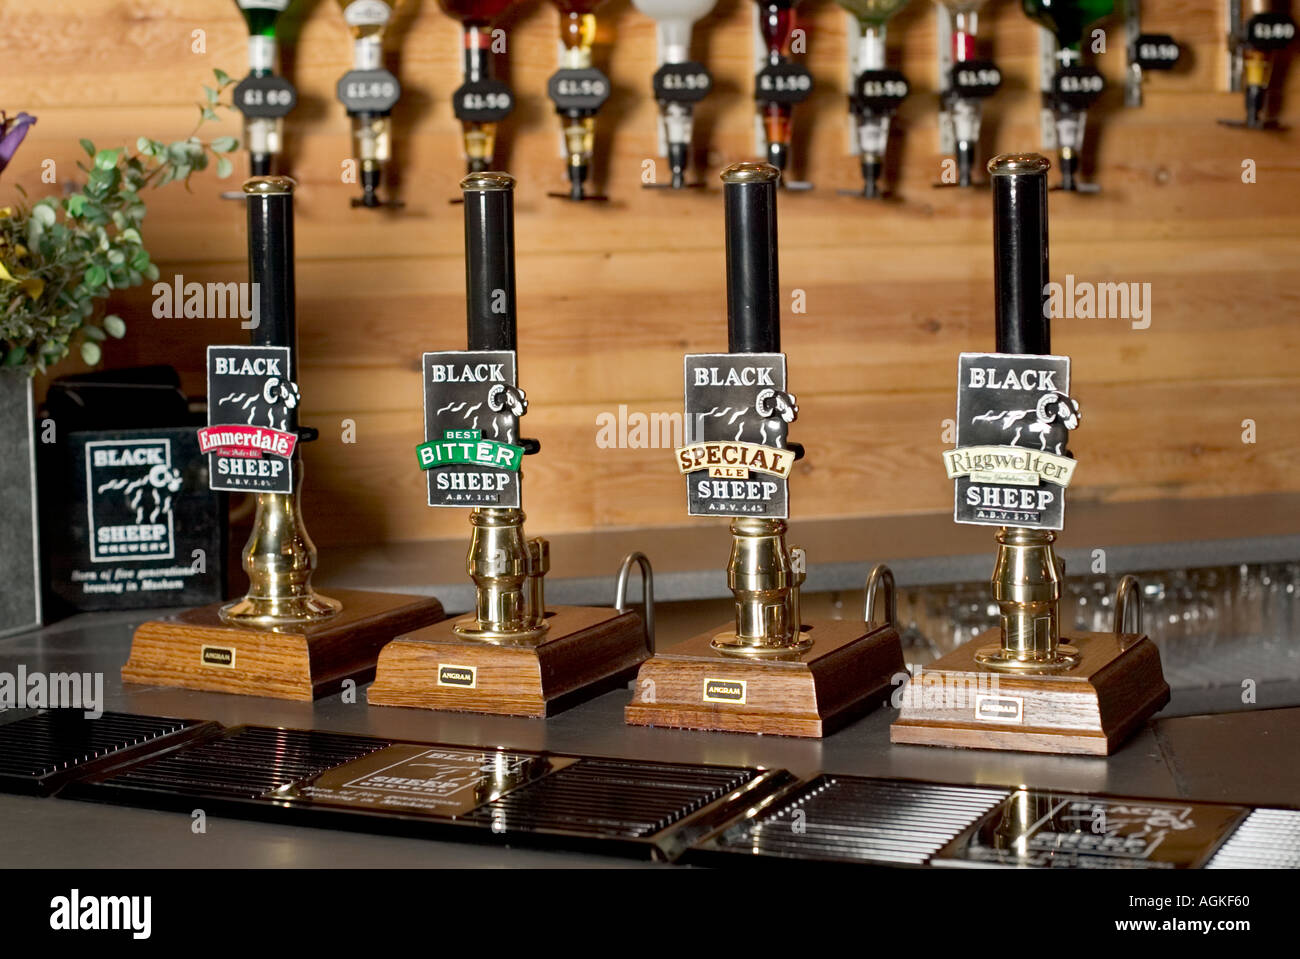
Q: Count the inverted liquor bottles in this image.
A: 10